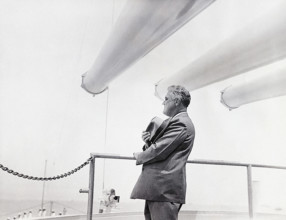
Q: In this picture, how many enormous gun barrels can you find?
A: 3